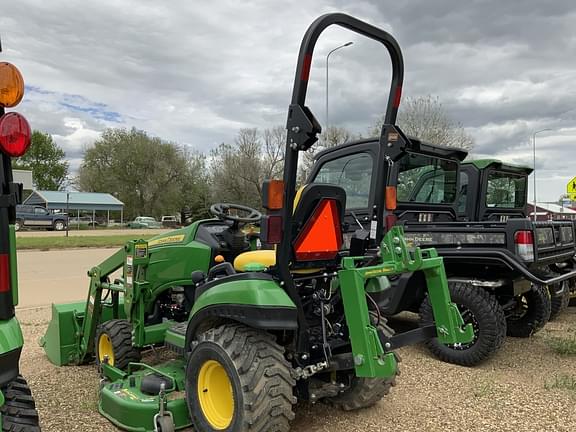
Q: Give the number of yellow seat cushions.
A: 1